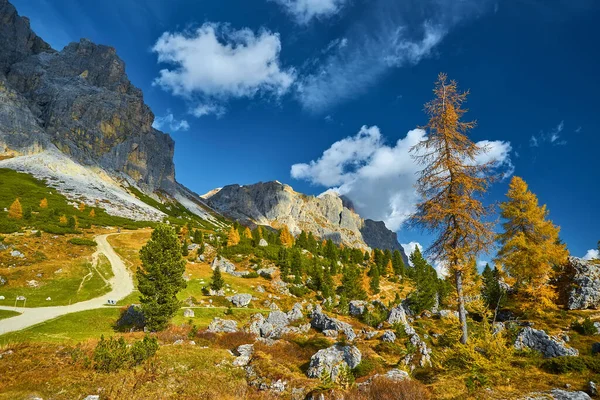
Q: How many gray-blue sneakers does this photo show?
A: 0